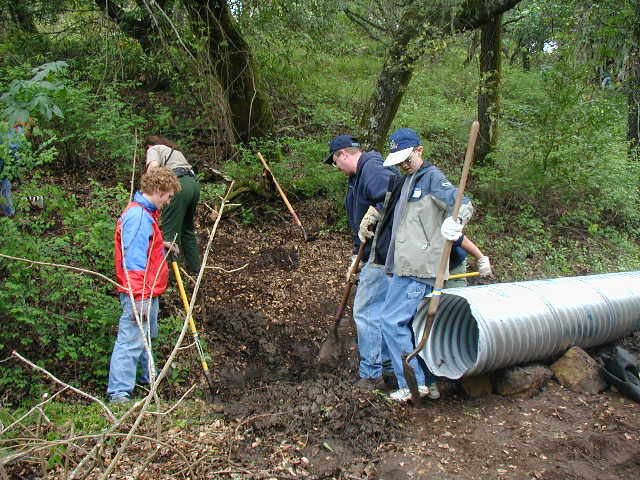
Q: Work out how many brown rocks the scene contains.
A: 3